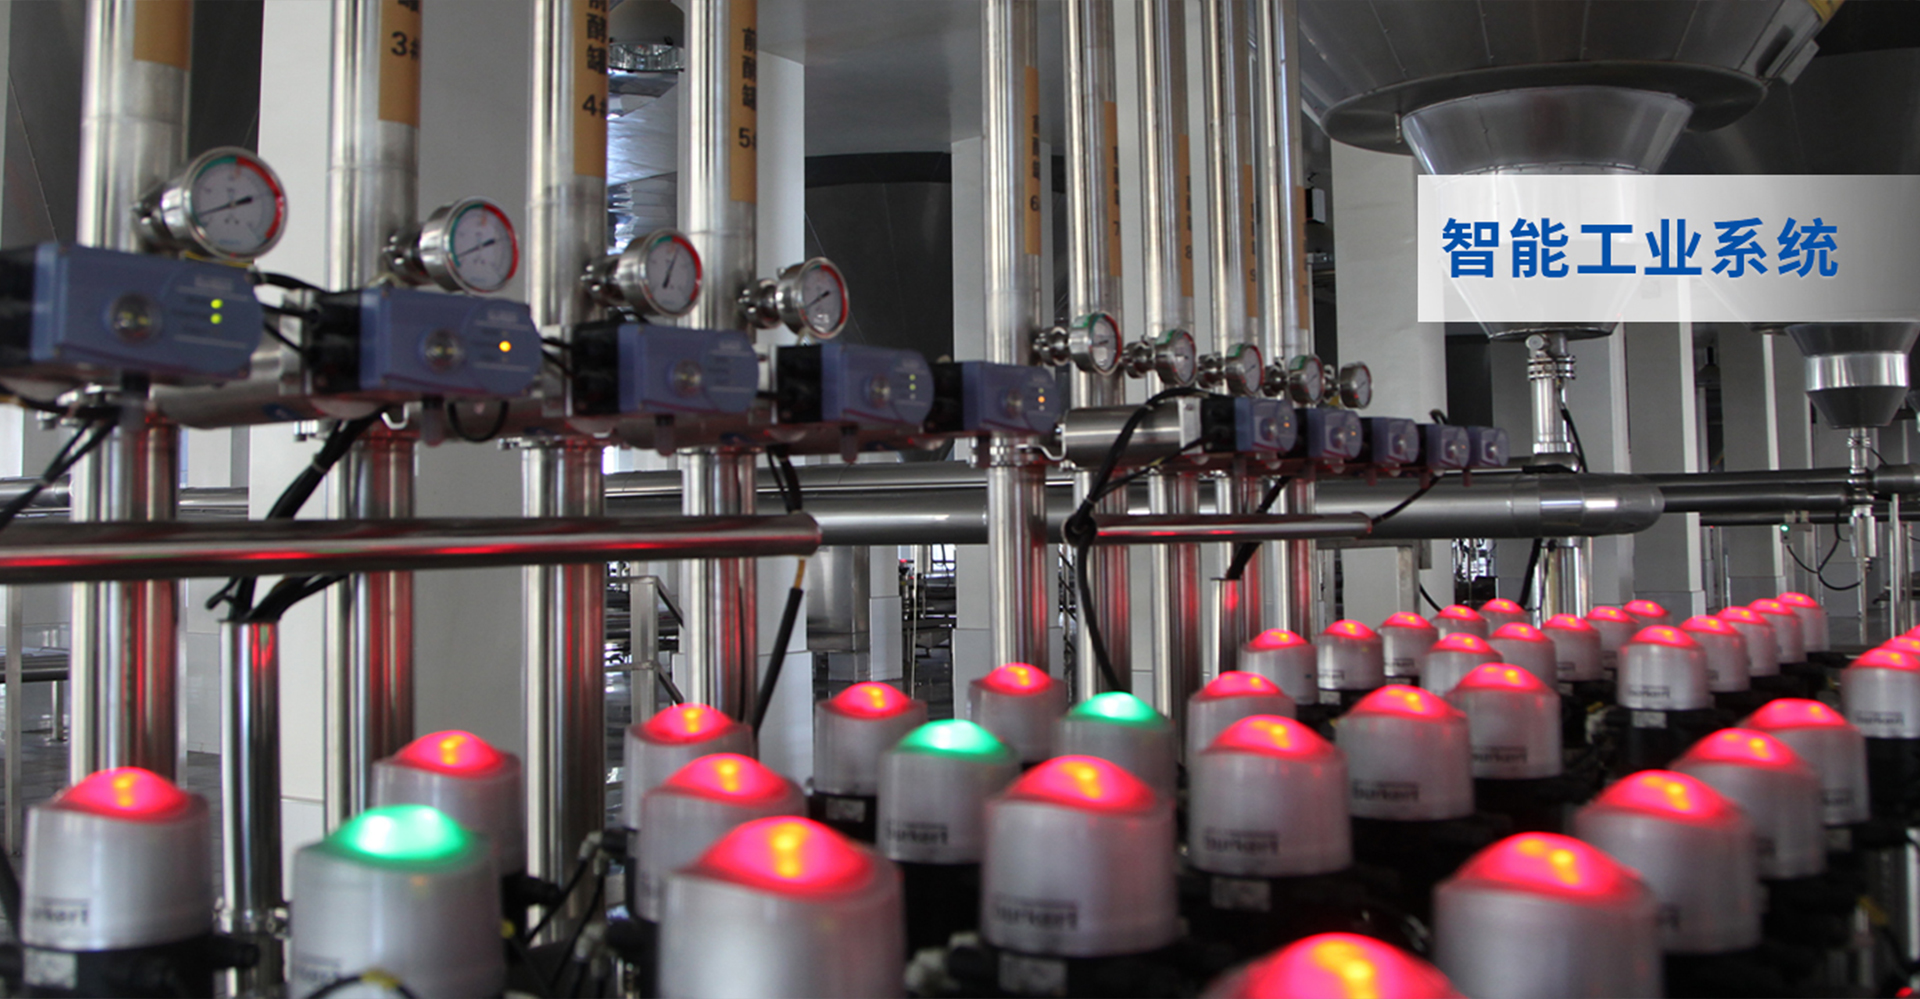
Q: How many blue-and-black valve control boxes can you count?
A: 10